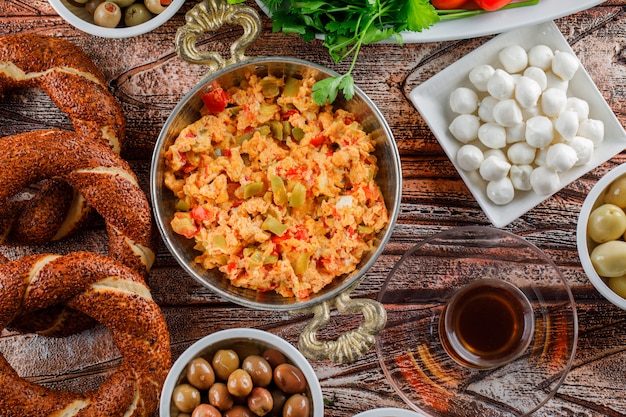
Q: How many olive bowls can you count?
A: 3